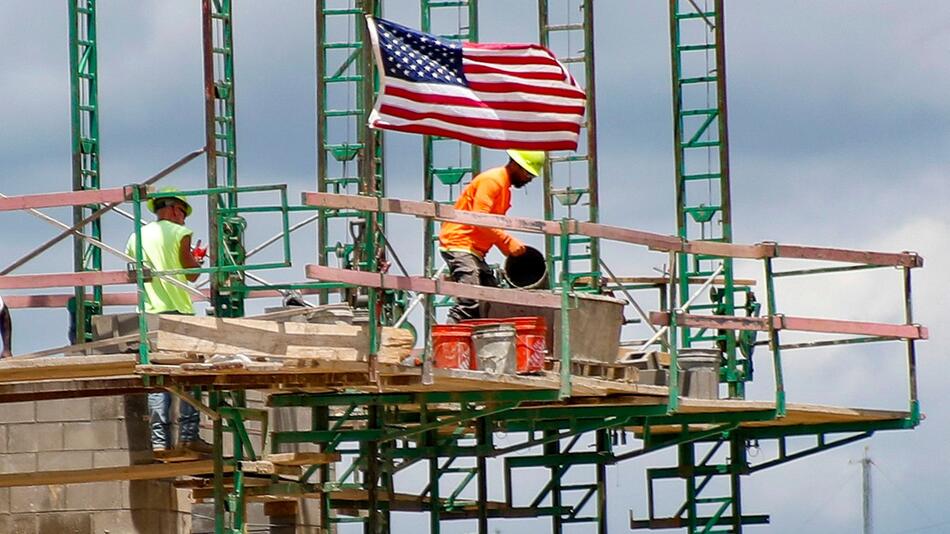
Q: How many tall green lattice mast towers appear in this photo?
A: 6